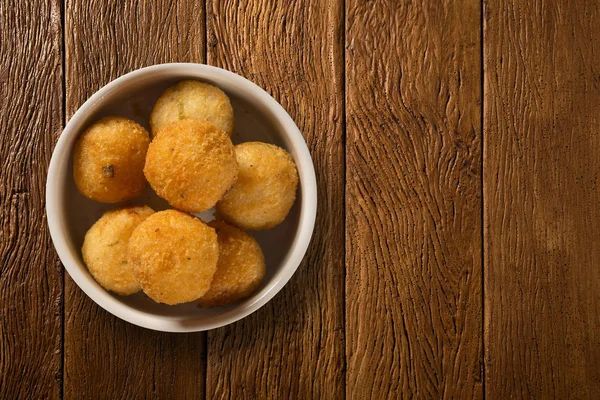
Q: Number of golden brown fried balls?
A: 7